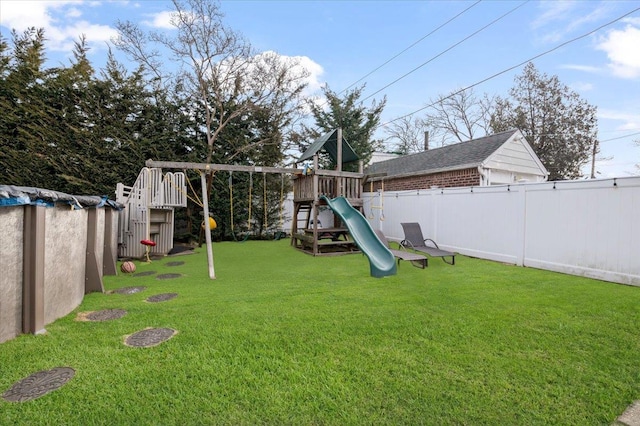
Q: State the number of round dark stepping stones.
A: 8